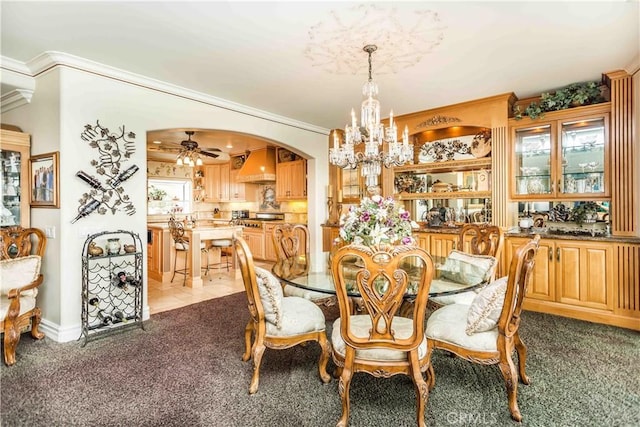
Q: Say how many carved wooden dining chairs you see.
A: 6